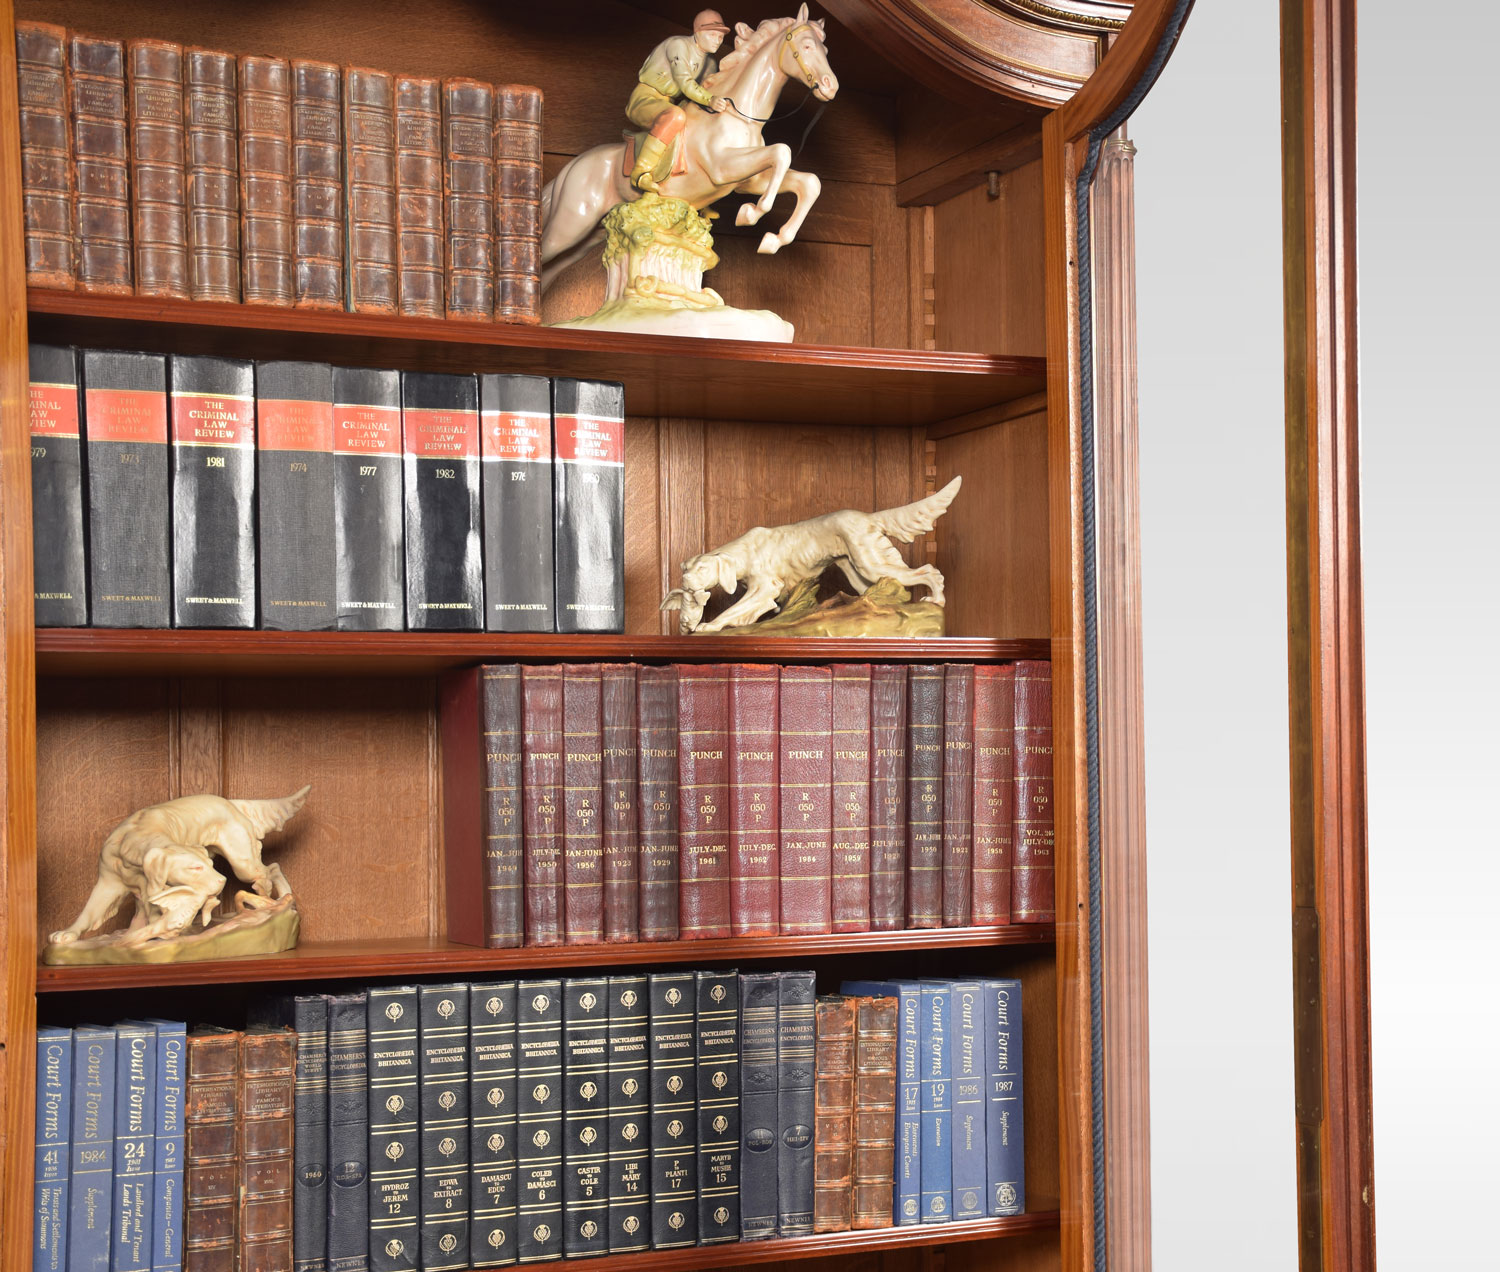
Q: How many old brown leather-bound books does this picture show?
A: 14